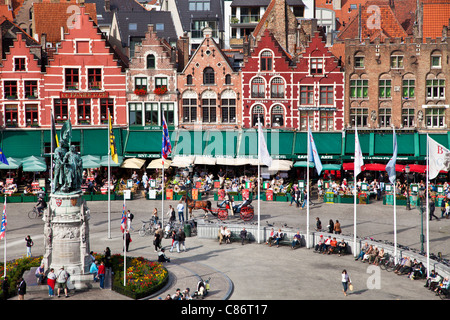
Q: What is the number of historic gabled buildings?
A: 6